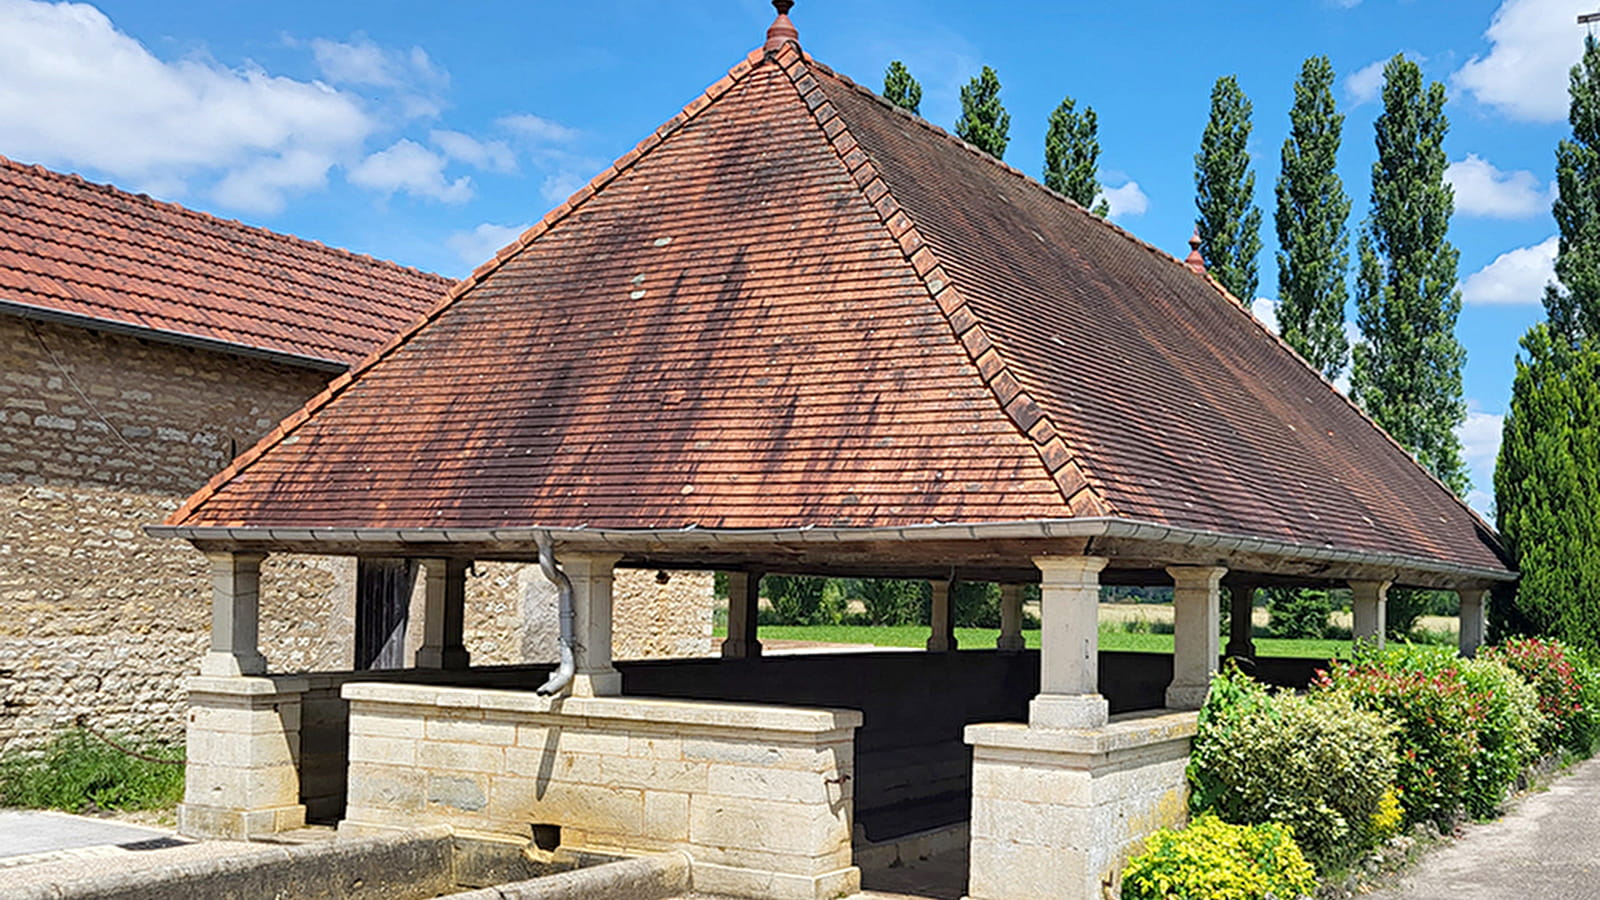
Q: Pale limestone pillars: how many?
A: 11